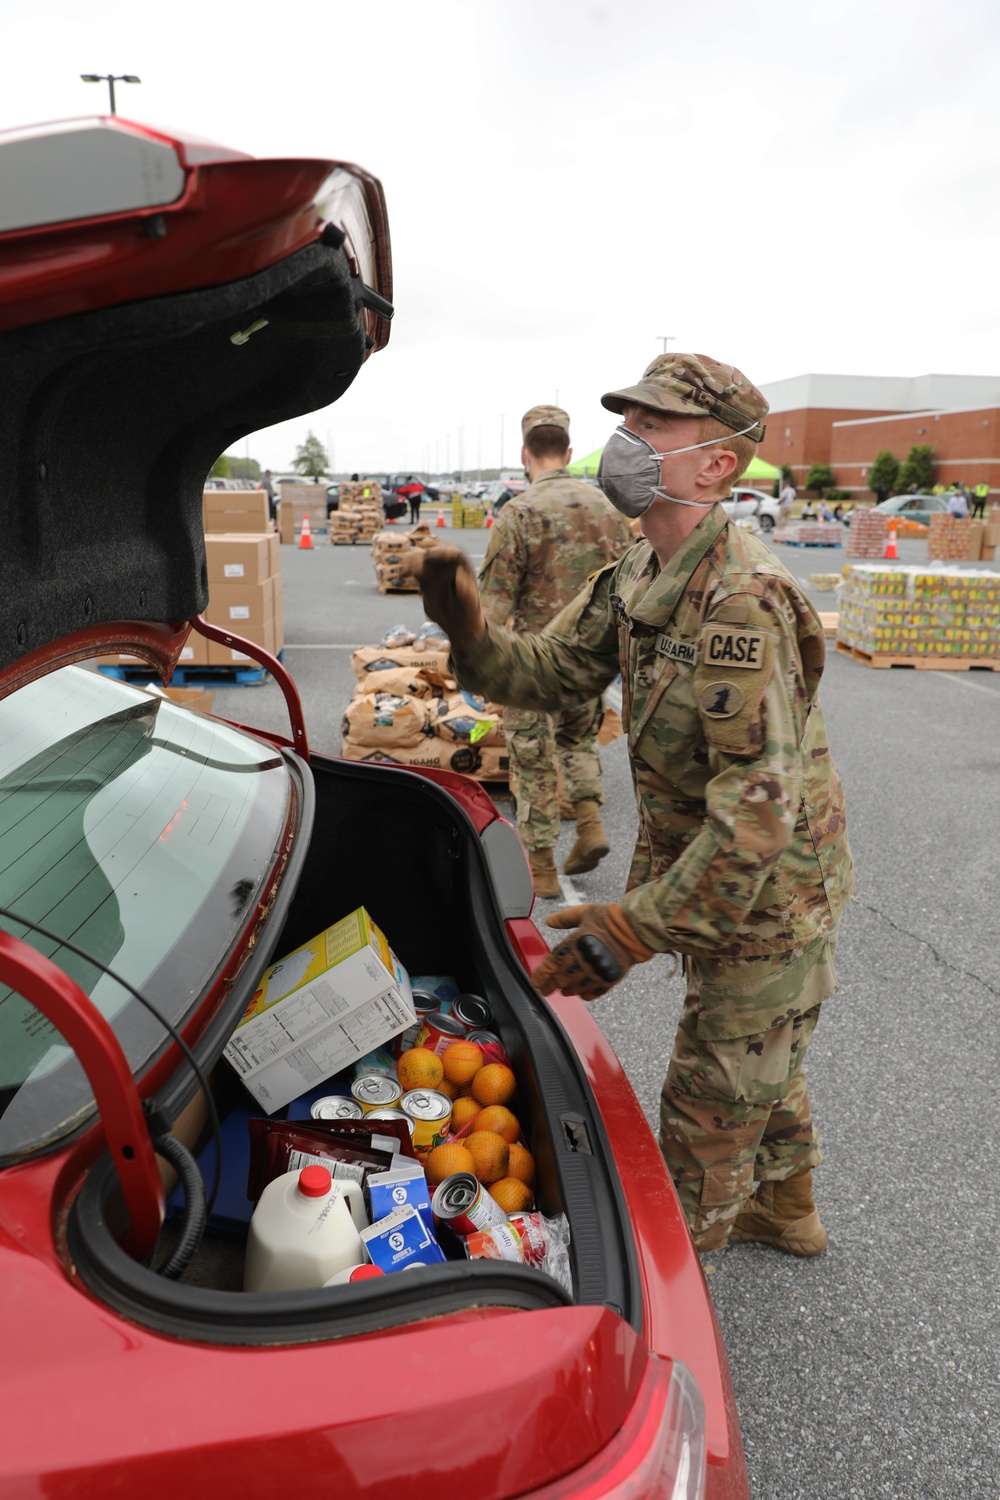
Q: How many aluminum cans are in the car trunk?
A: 11